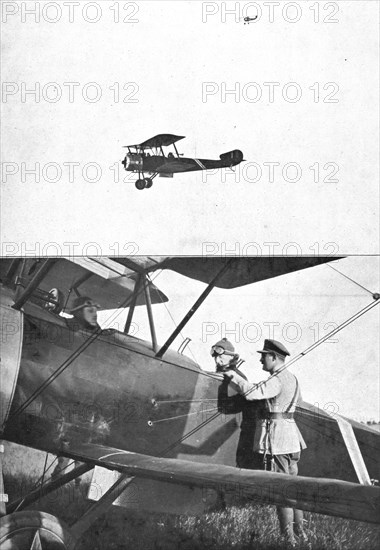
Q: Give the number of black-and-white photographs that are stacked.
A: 2